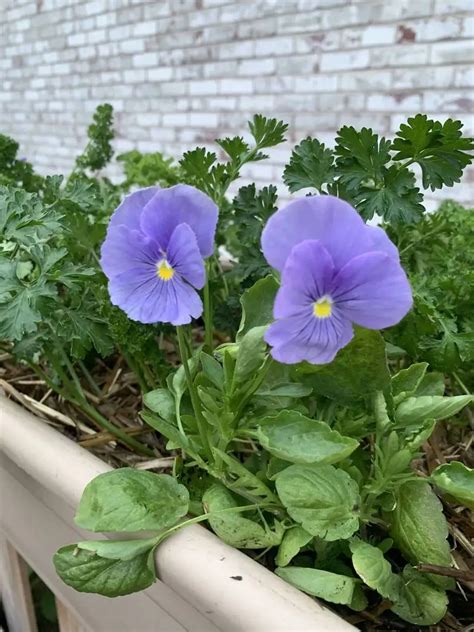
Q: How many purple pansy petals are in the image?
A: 10